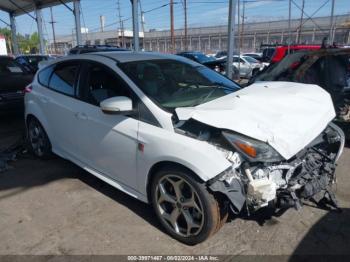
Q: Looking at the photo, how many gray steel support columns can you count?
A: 5